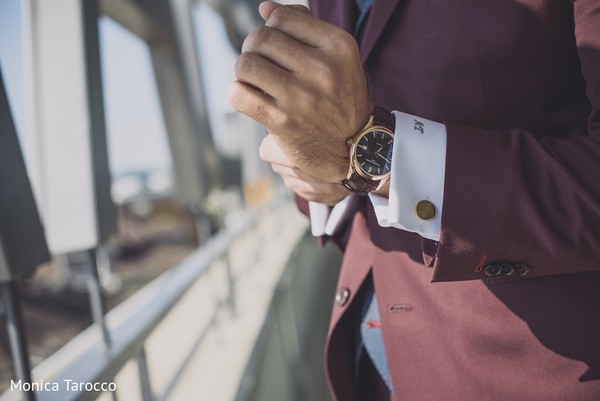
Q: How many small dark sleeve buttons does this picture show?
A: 3